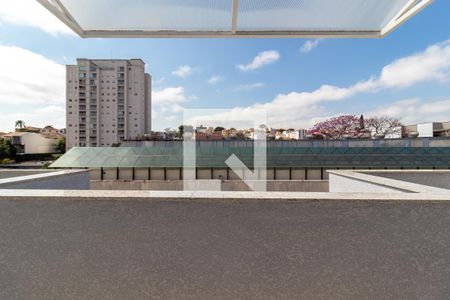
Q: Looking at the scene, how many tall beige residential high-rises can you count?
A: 1